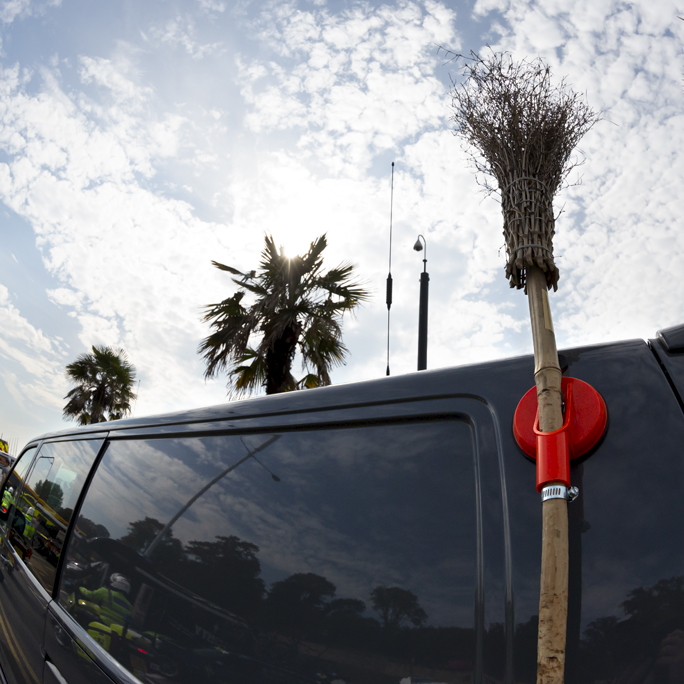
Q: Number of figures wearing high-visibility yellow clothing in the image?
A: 3